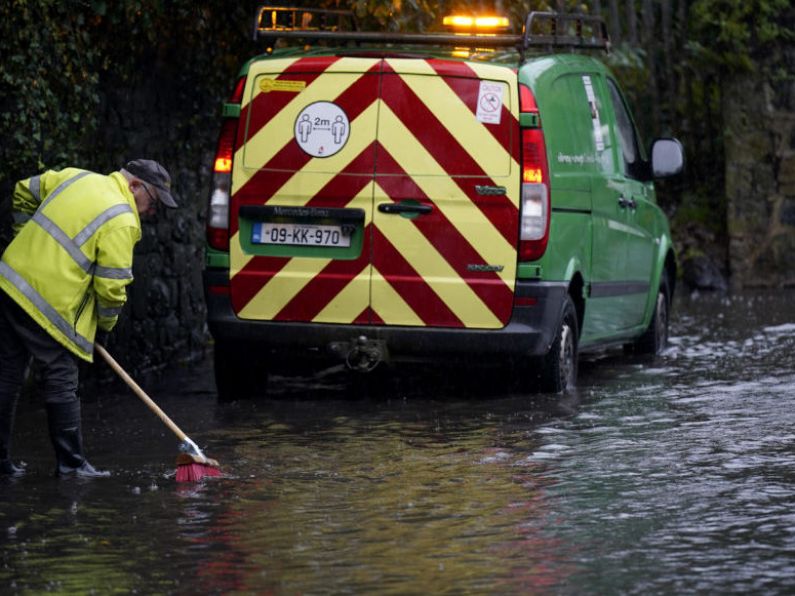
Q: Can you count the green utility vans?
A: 1